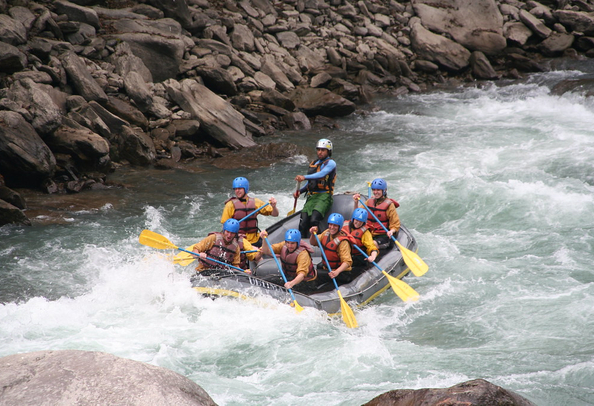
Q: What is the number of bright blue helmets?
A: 6